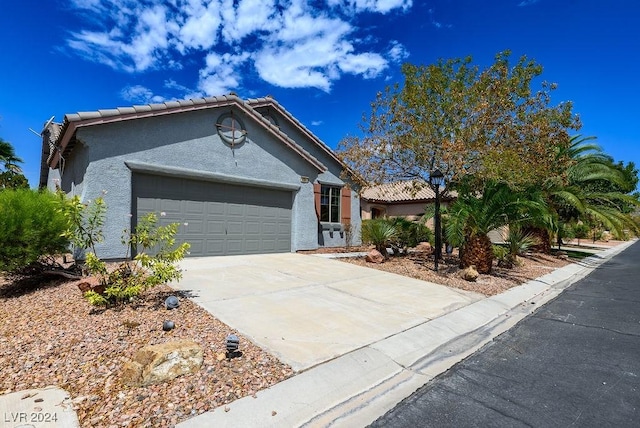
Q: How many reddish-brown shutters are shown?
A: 2